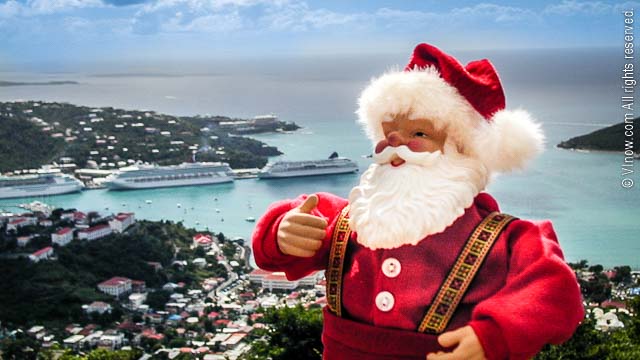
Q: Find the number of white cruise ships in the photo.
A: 3